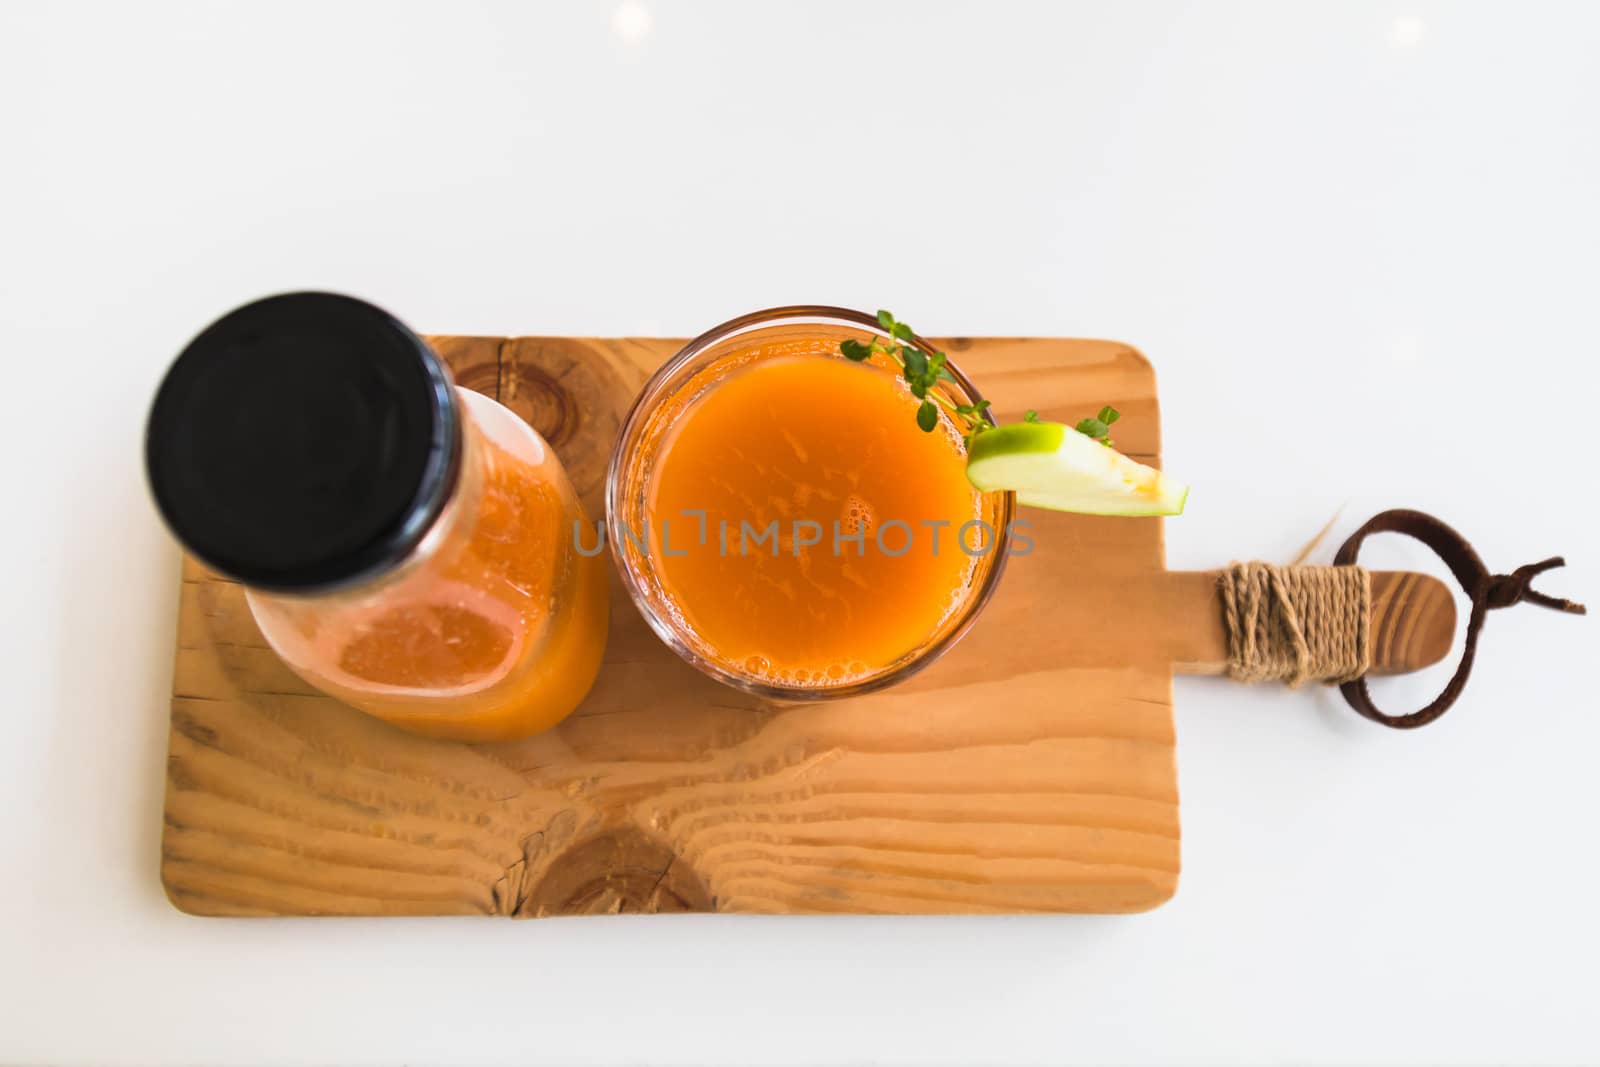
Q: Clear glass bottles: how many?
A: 1